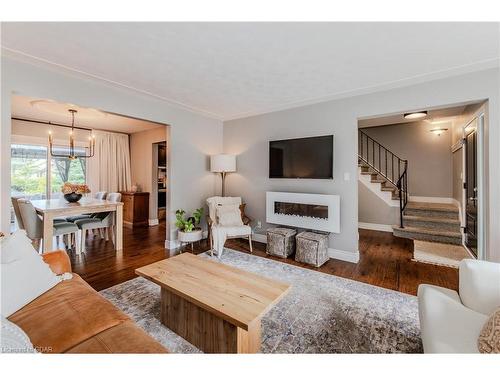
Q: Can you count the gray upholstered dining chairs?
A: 4